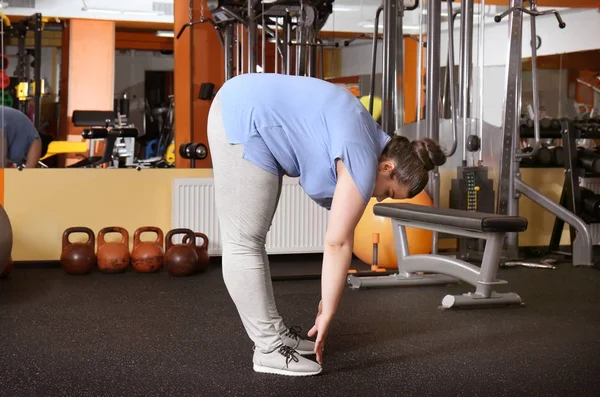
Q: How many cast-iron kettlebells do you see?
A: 5